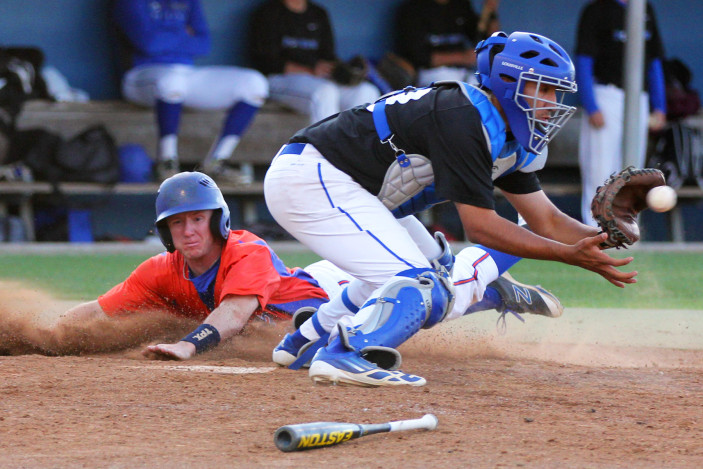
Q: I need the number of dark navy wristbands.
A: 1